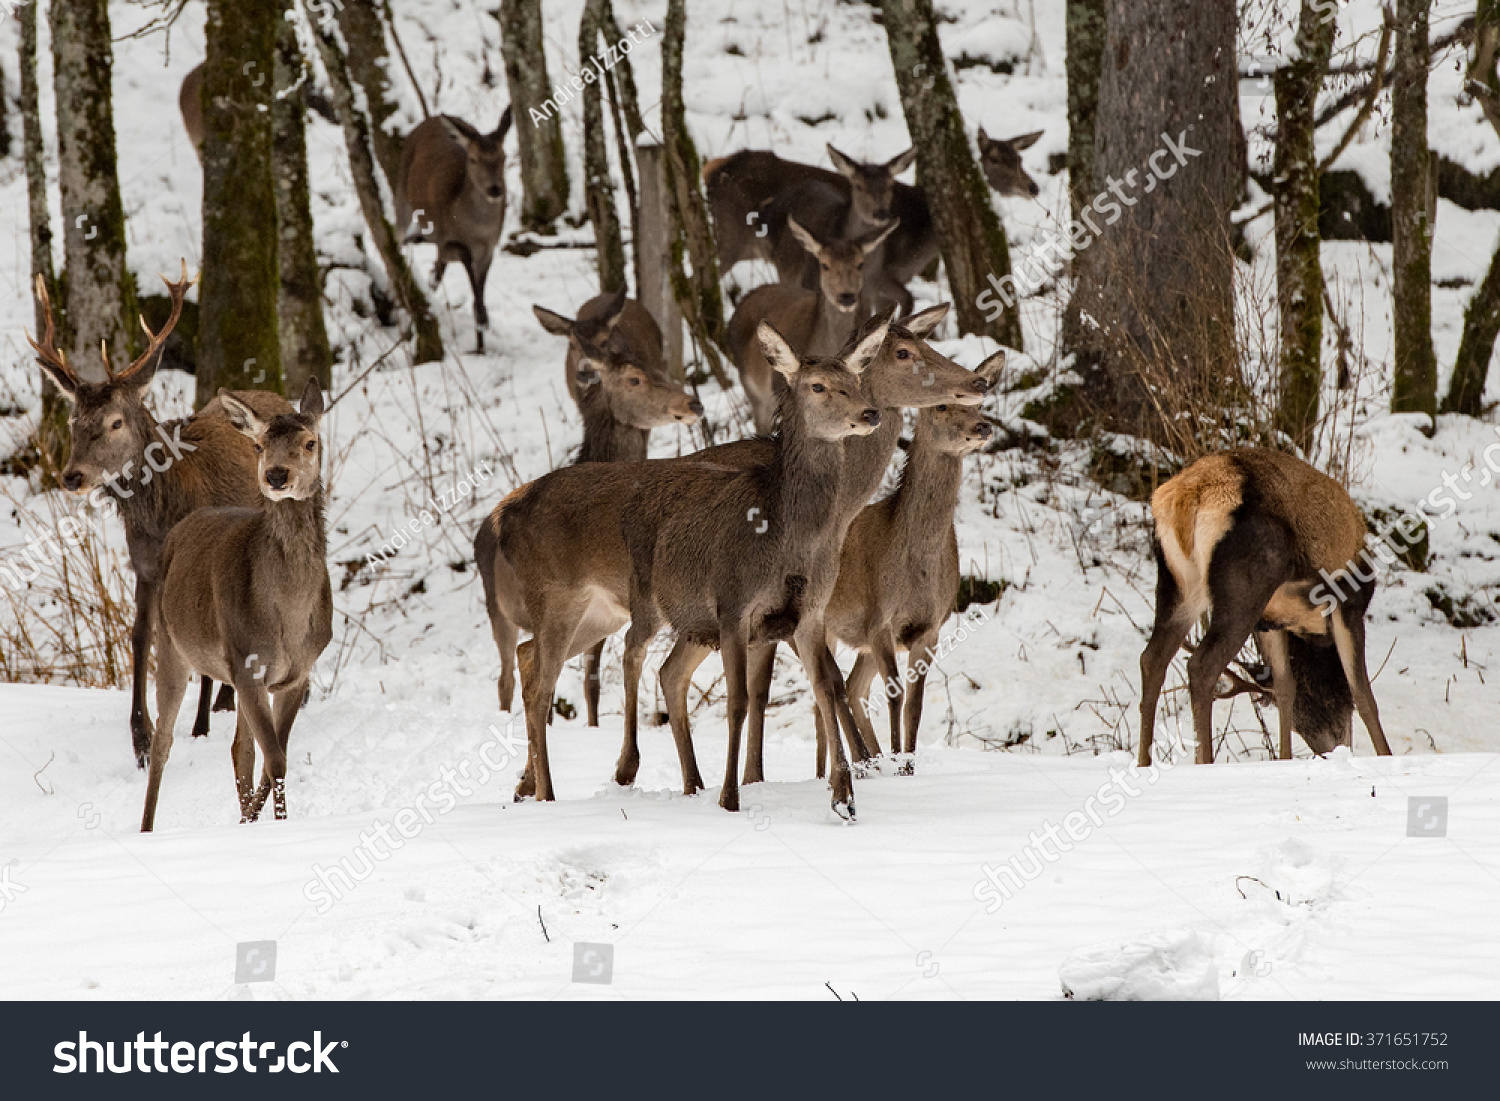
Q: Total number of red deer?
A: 13